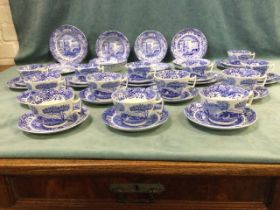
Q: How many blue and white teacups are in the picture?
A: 13